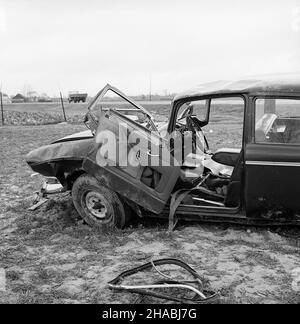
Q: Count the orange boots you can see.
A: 0